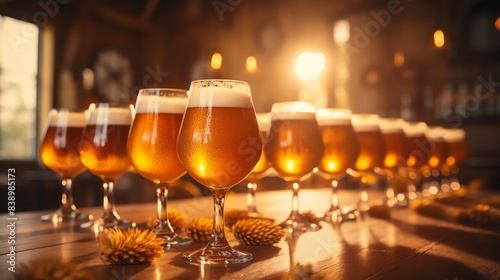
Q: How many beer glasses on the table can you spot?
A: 12